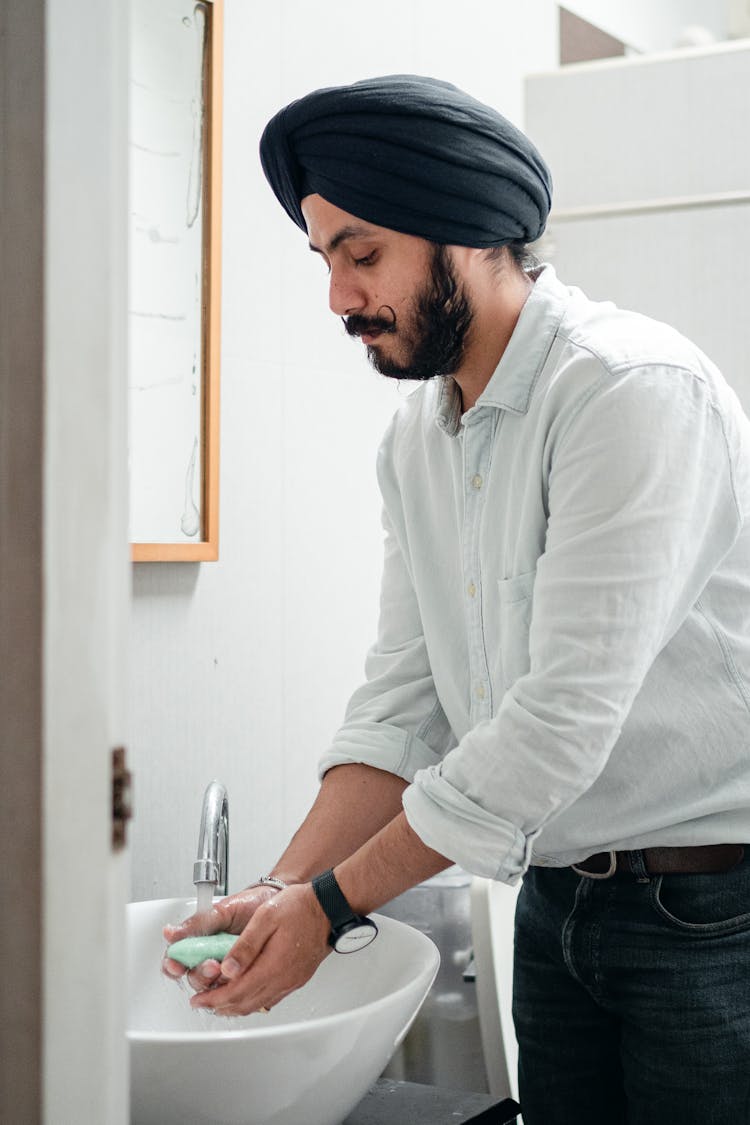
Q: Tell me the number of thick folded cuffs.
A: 2